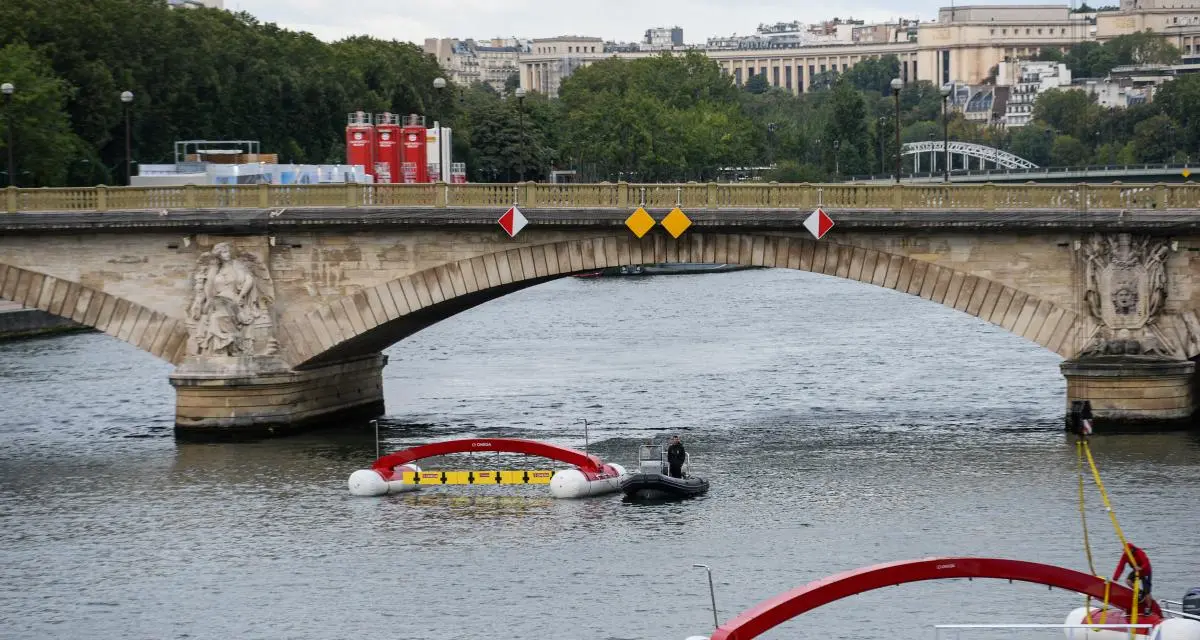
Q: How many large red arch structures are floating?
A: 2